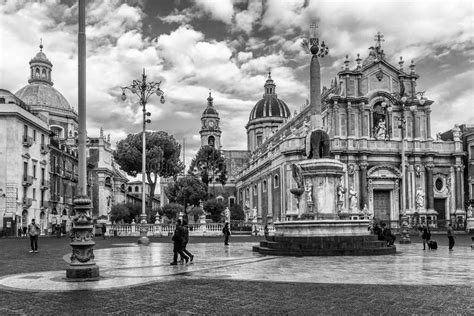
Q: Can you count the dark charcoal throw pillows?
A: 0